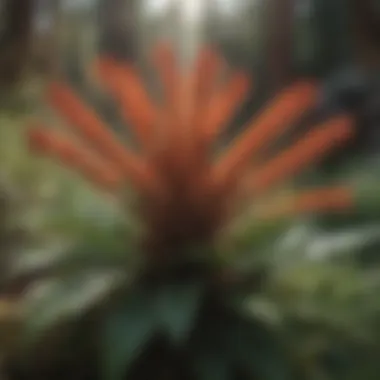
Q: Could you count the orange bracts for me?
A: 9